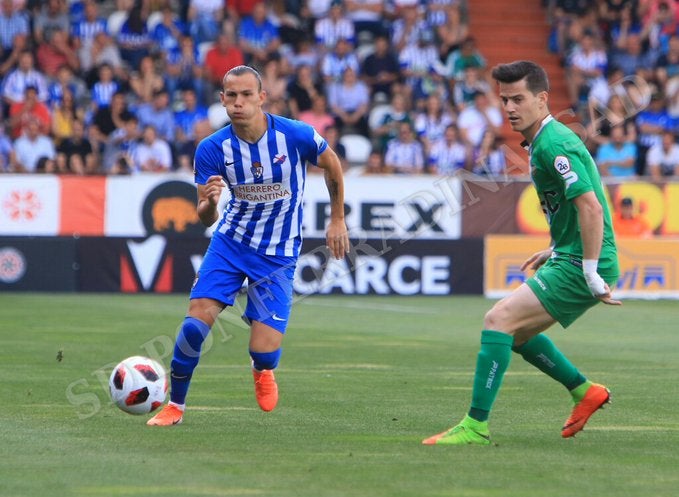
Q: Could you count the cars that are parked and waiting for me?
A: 0